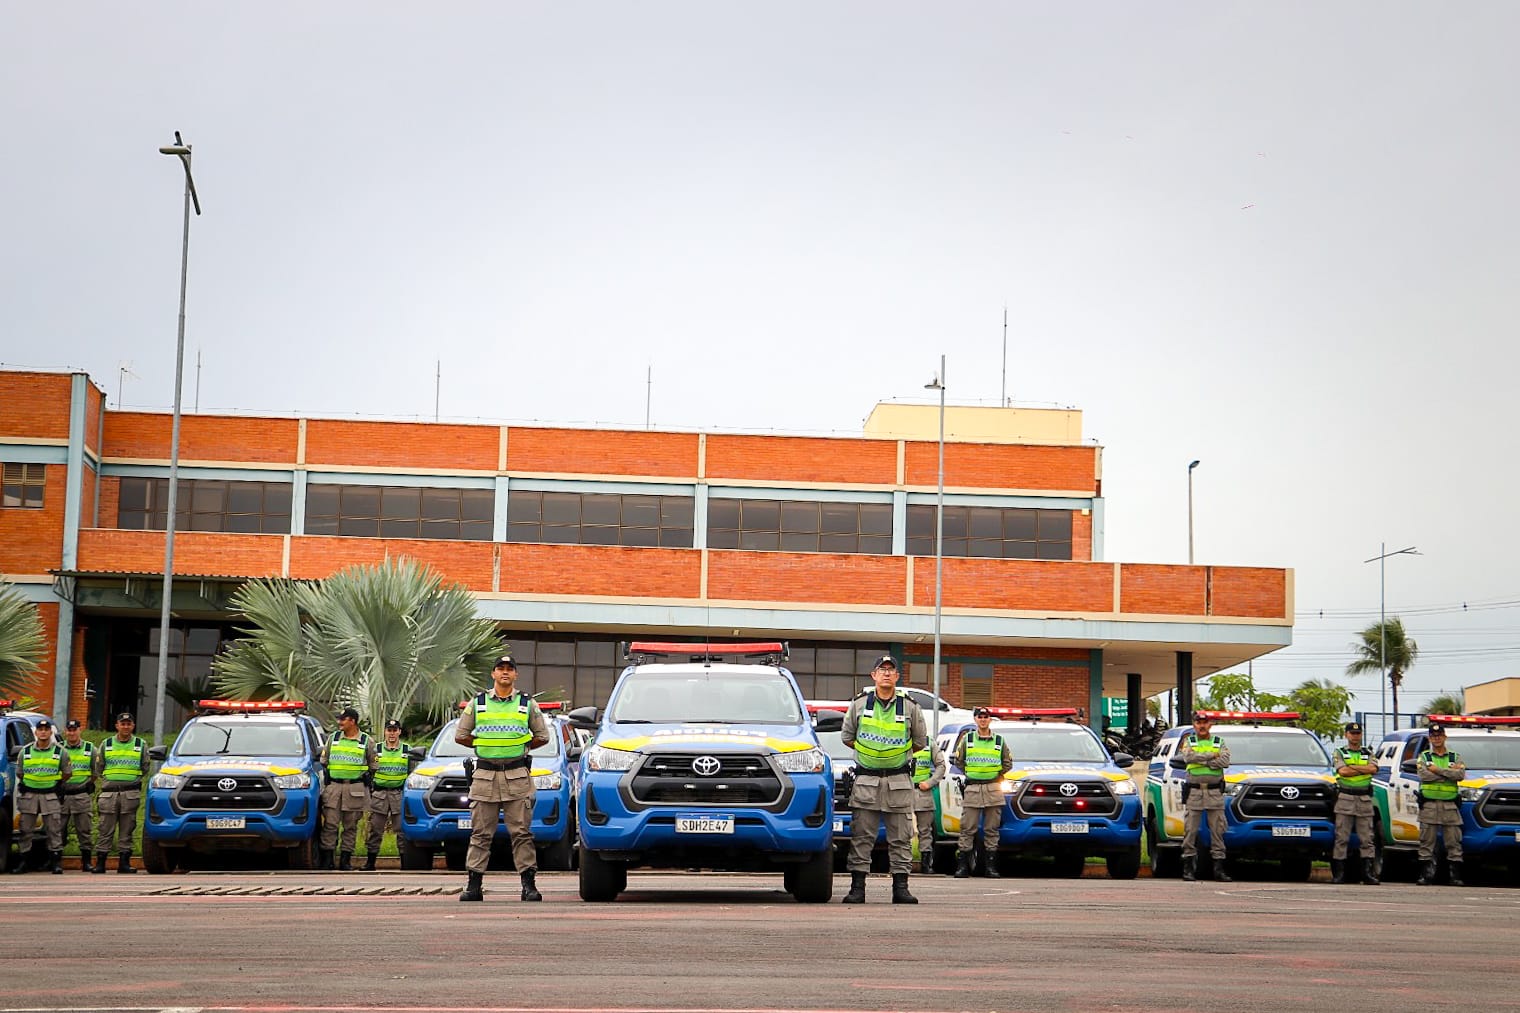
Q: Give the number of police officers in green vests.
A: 12